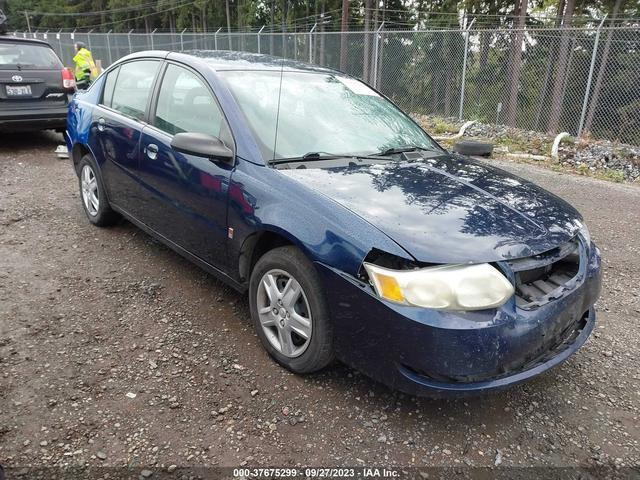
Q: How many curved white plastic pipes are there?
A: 2